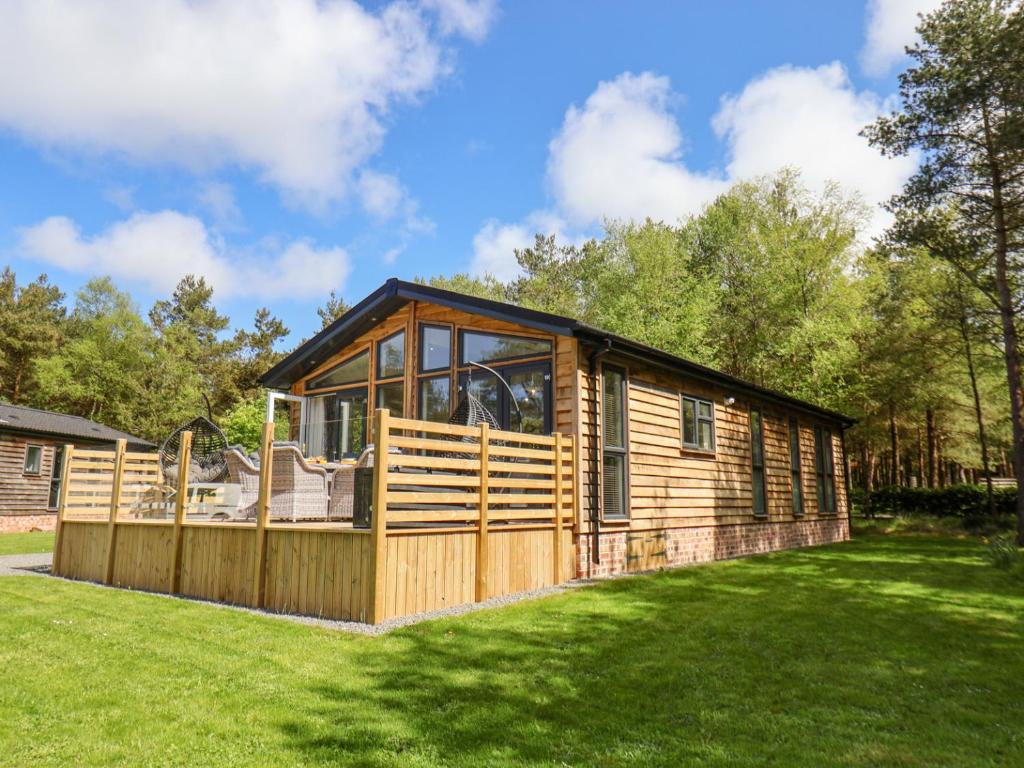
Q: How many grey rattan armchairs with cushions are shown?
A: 3